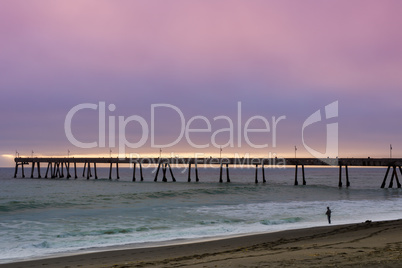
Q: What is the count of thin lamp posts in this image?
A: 8